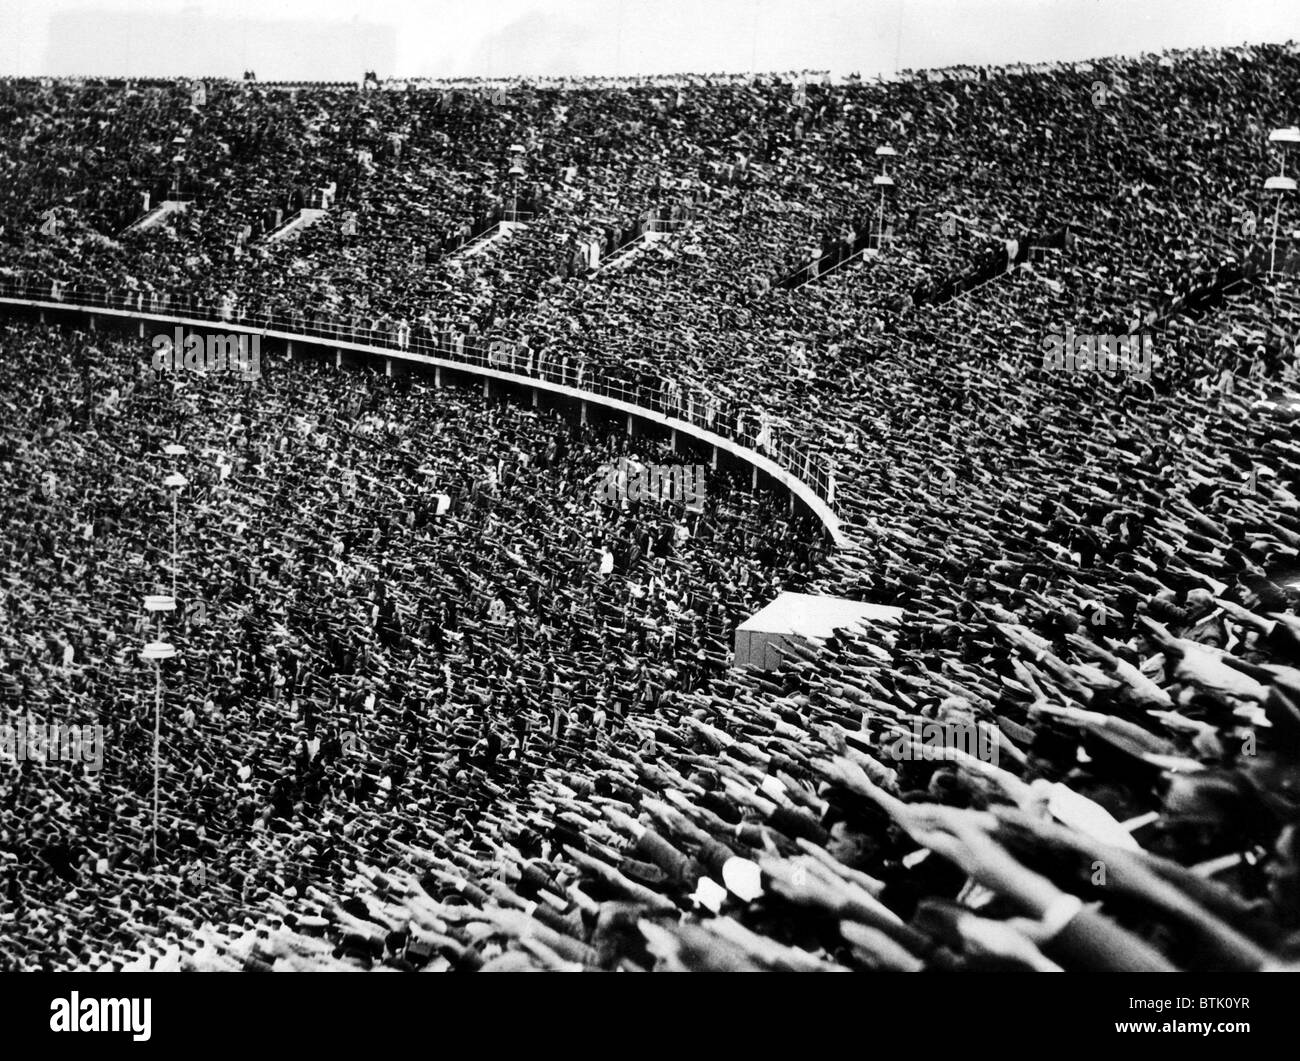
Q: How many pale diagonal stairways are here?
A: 4